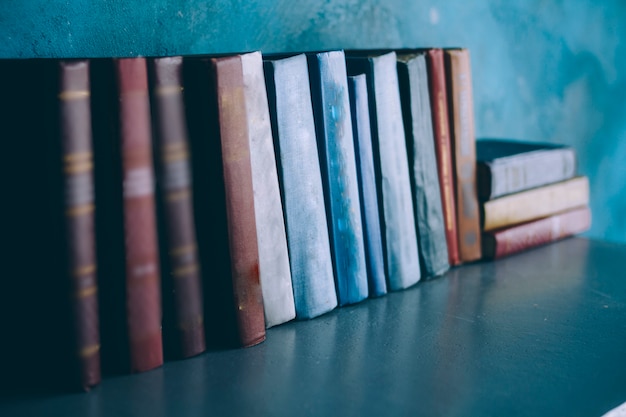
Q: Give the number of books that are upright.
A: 12